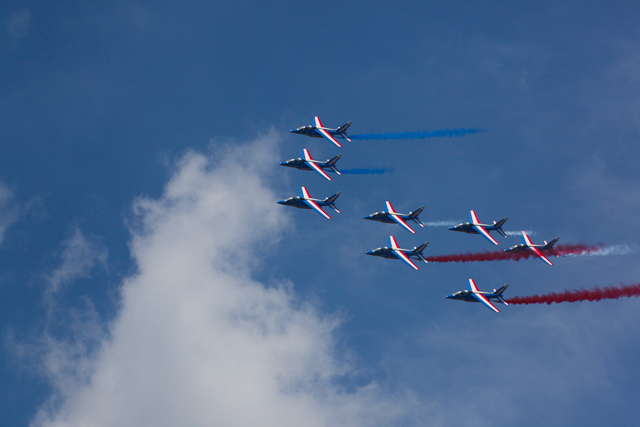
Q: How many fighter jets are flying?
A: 8